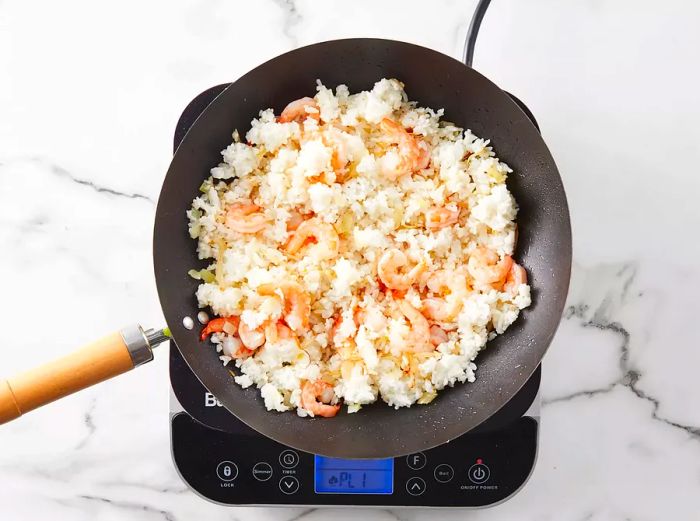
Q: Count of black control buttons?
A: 8